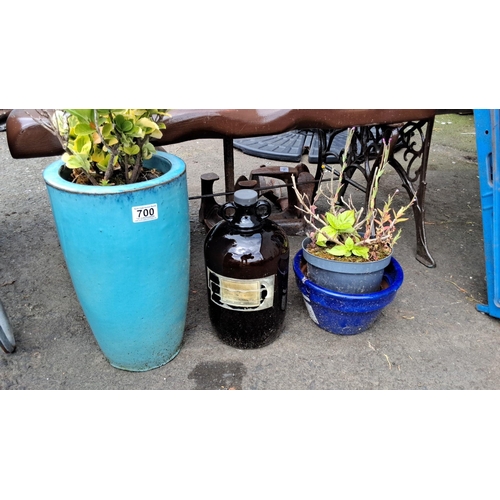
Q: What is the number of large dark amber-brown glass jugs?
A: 1